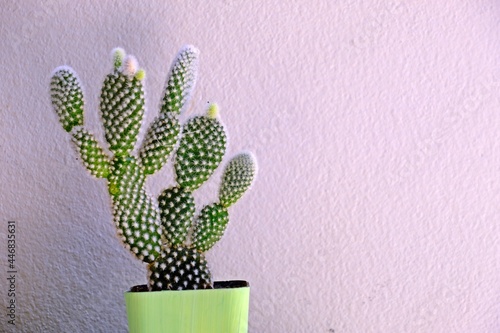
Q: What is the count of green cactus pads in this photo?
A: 11